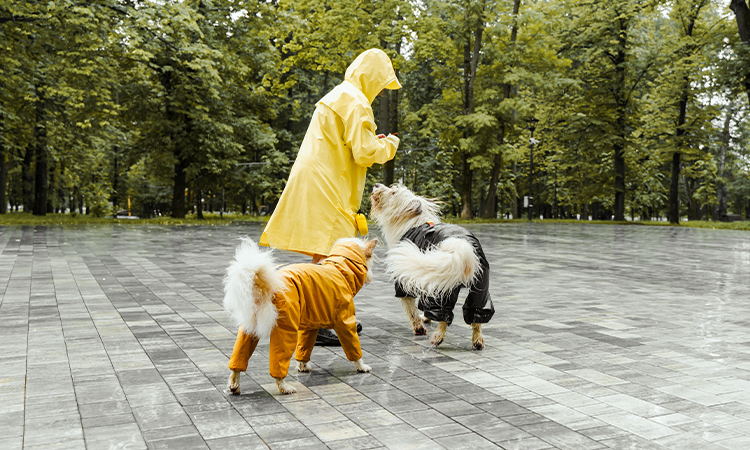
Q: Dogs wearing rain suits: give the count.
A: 2